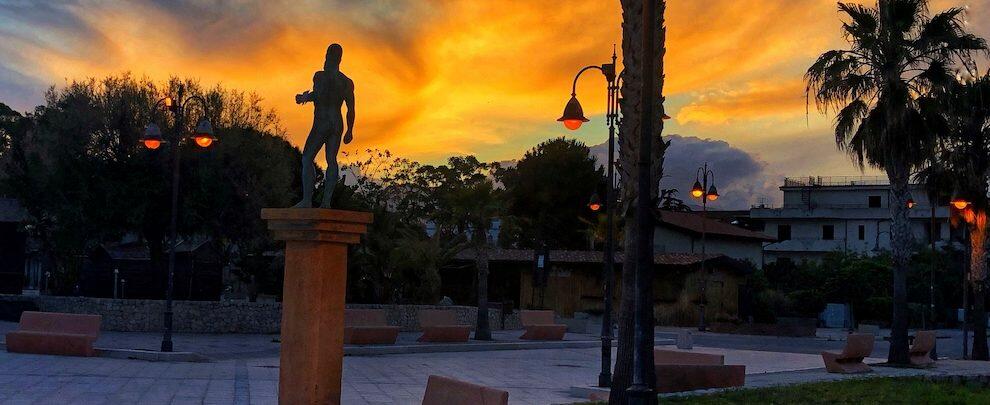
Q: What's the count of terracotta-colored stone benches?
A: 8